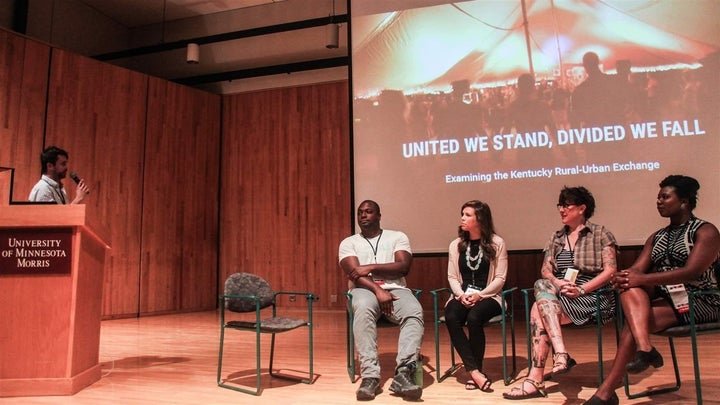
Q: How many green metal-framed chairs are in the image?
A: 5